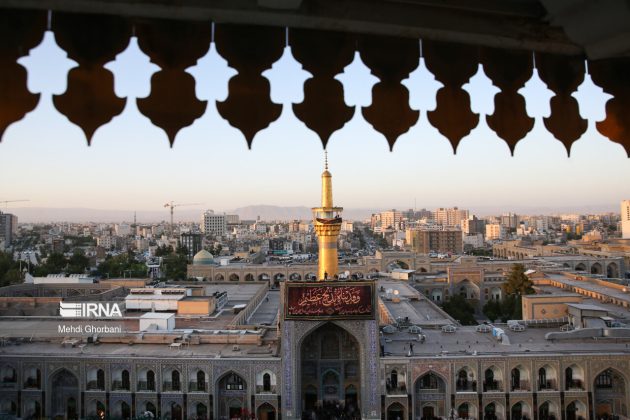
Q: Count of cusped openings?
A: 9